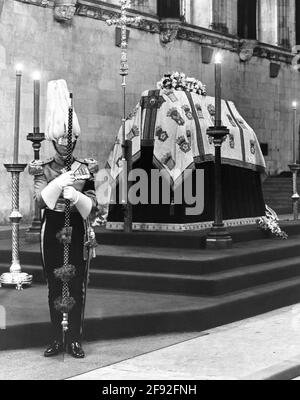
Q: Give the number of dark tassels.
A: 3